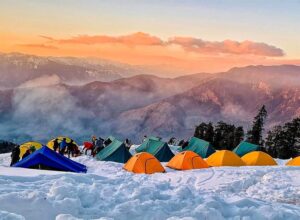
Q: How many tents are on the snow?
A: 12